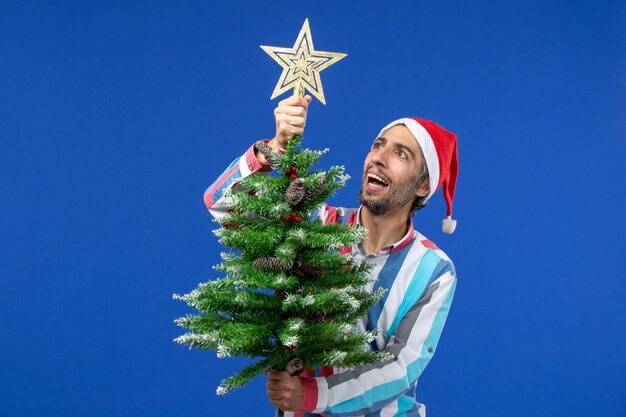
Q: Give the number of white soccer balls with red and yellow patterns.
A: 0